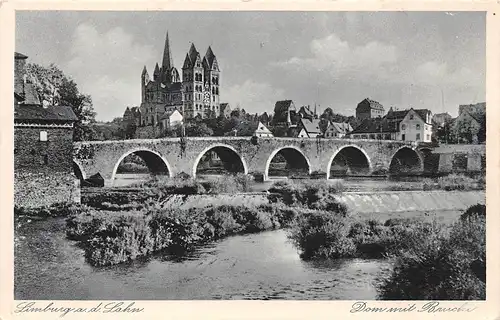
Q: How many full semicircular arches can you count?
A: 5